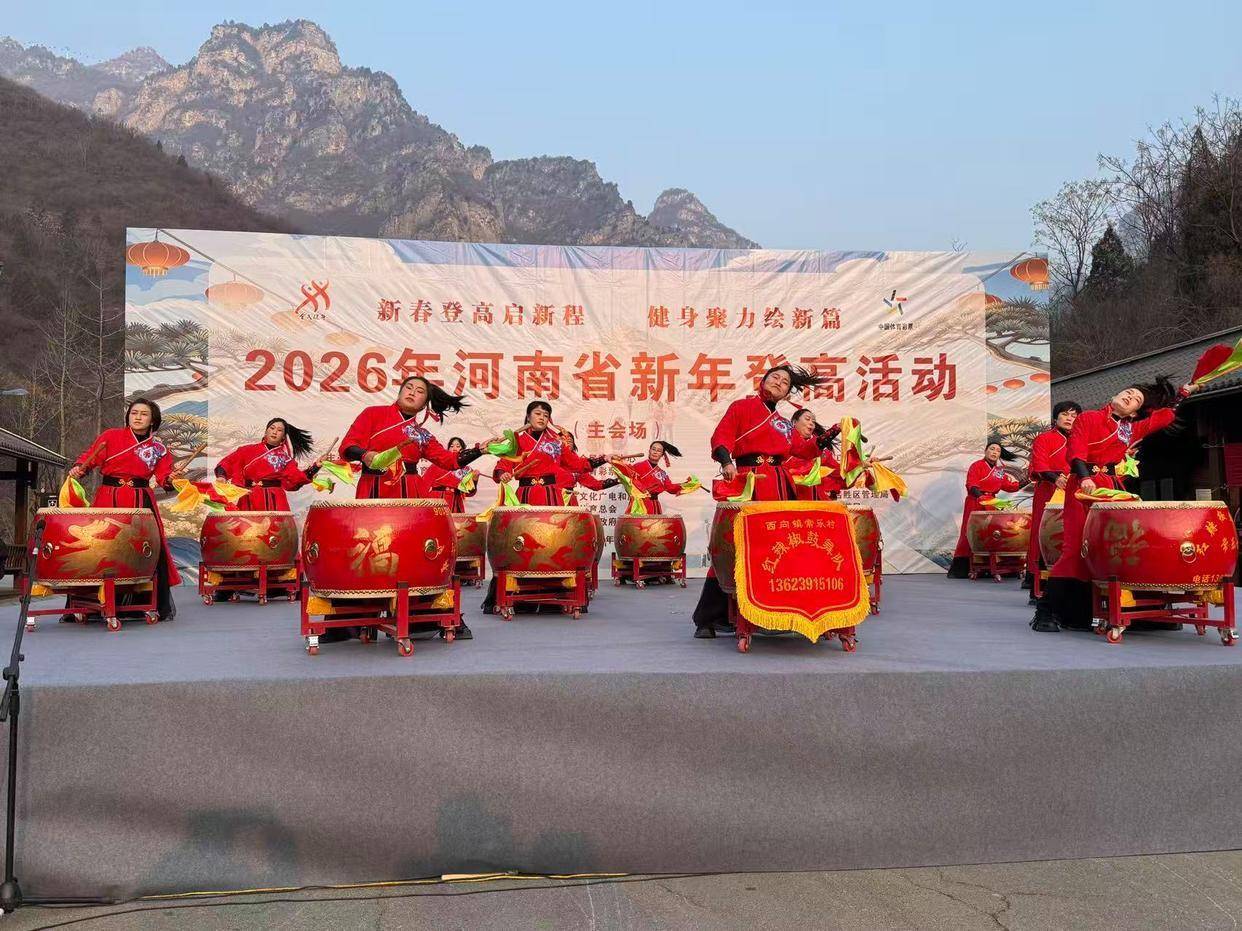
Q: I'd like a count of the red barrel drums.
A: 12